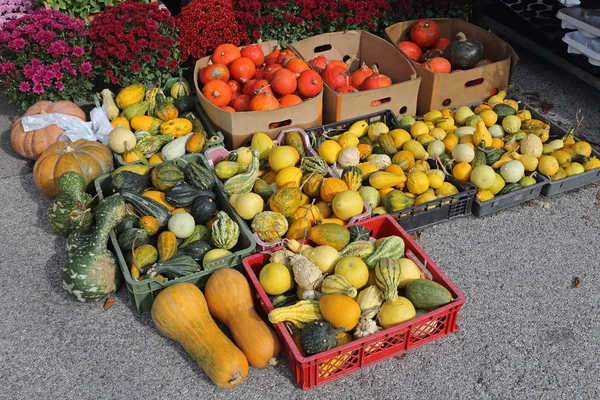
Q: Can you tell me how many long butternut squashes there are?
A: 2